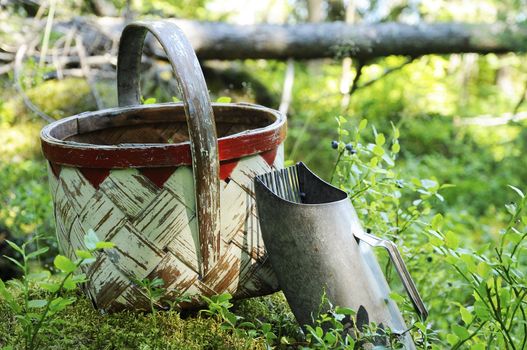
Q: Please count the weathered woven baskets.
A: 1